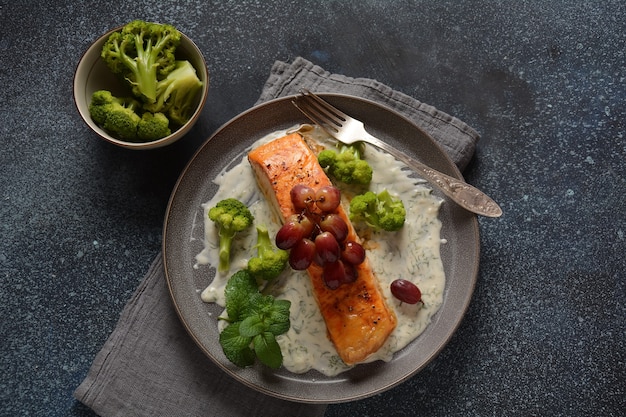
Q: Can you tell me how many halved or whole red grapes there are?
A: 11